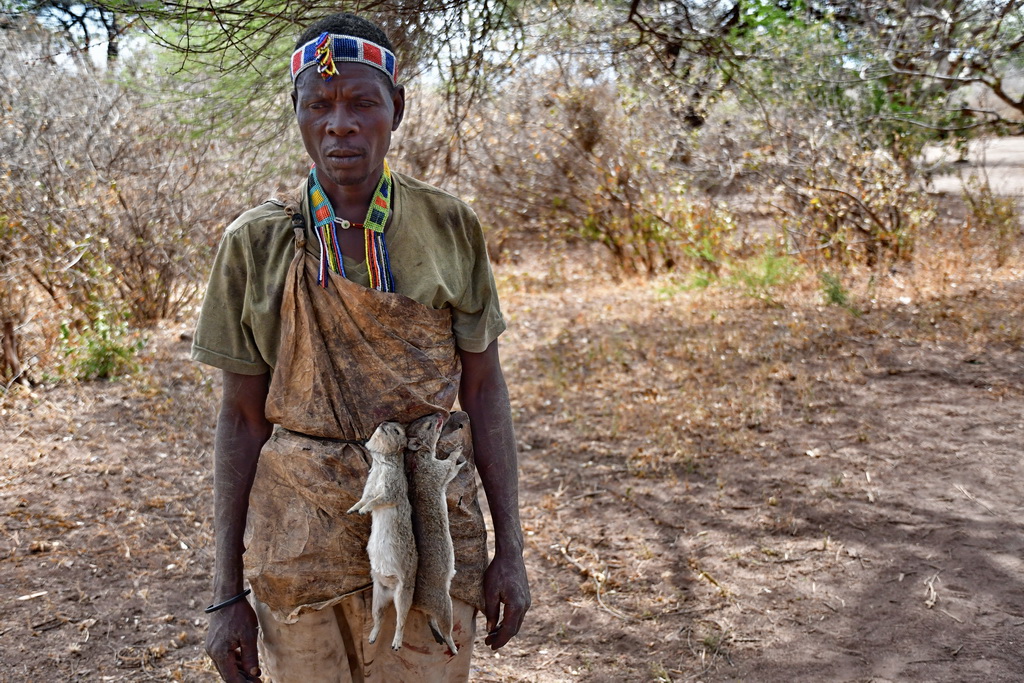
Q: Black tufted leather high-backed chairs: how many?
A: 0